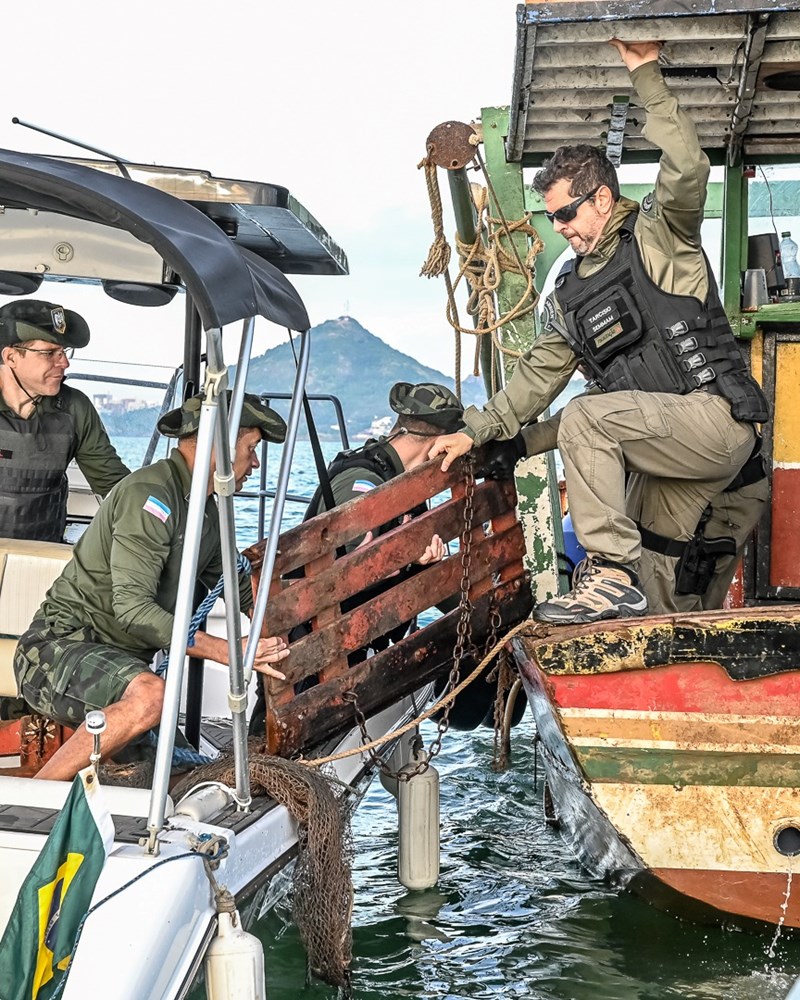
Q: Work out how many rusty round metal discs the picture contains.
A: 1